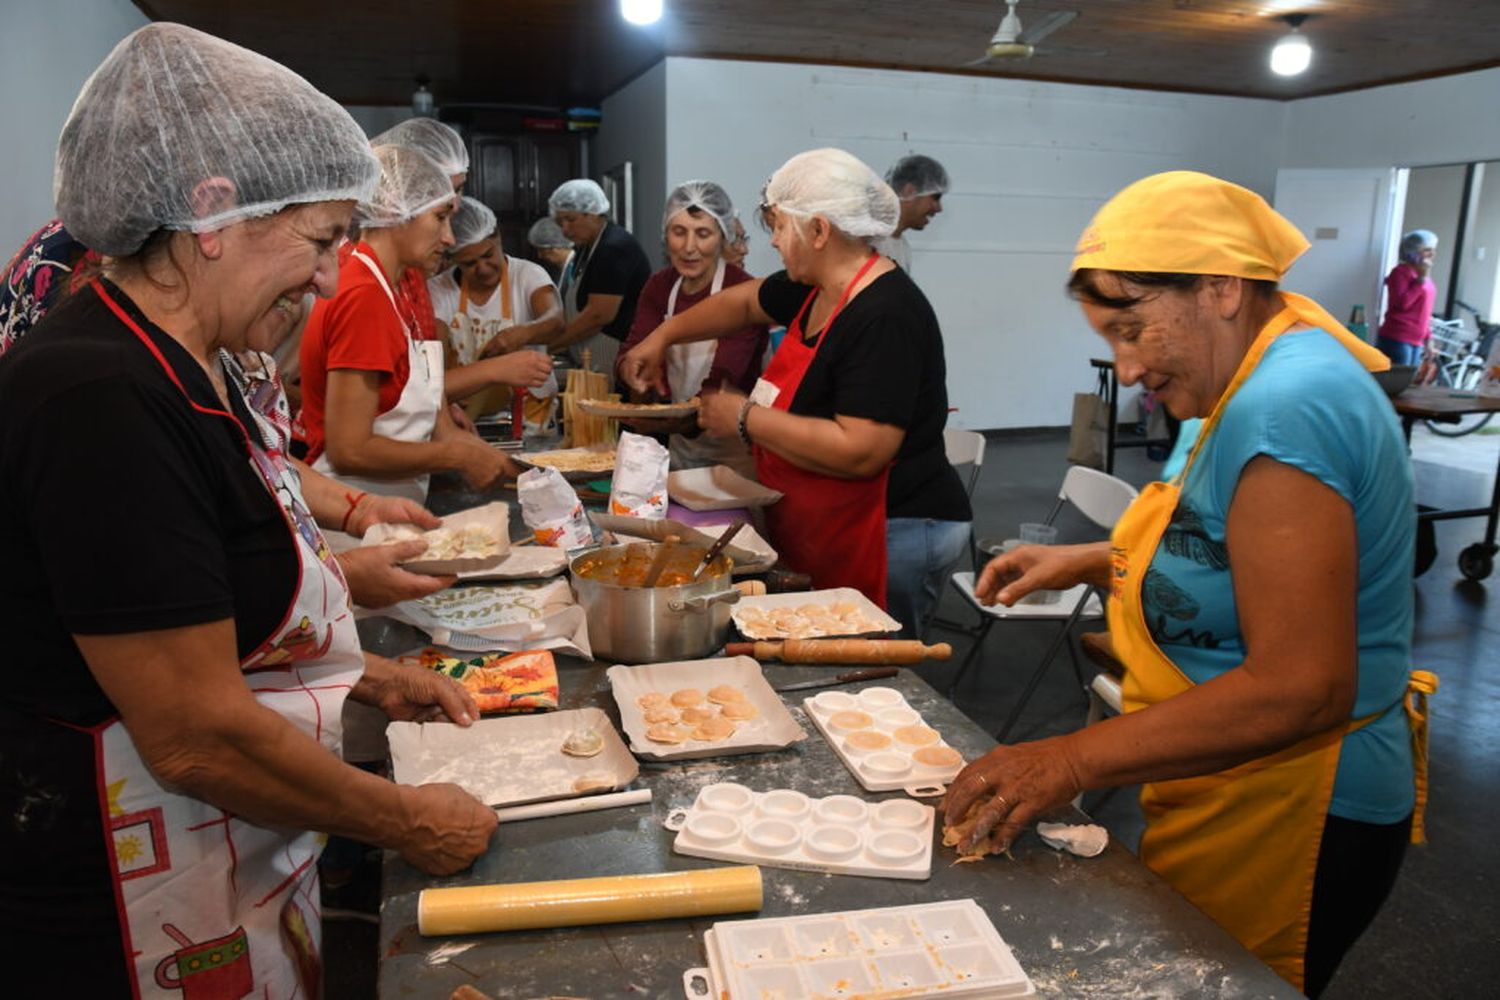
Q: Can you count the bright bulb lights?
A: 2